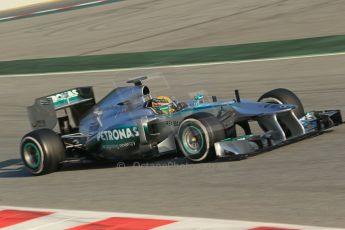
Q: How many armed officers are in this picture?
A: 0